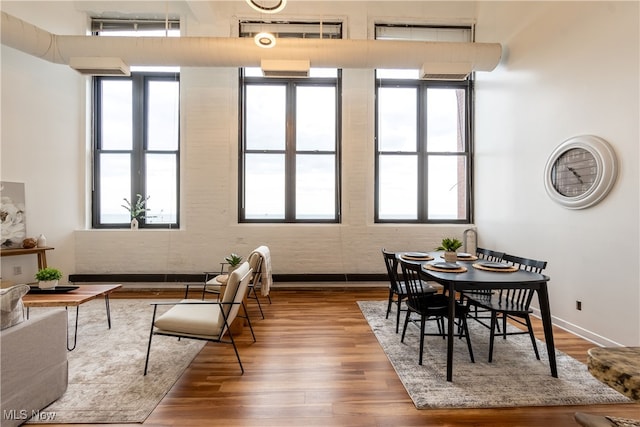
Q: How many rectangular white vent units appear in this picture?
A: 3